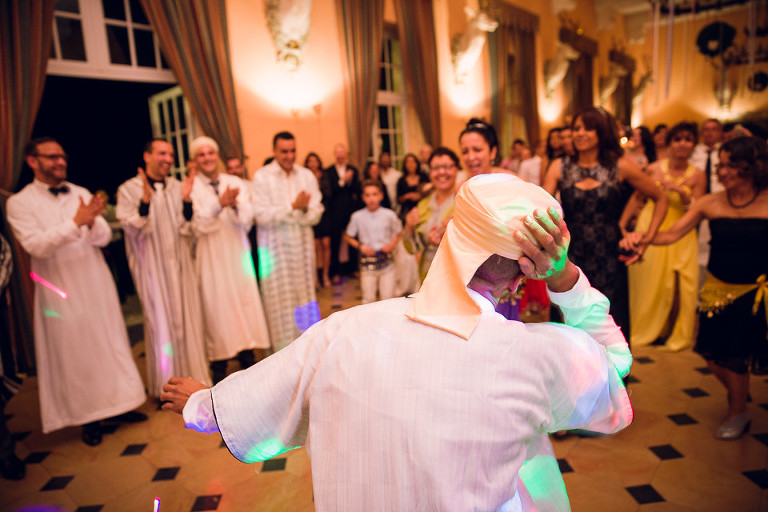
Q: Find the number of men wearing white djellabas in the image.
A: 5